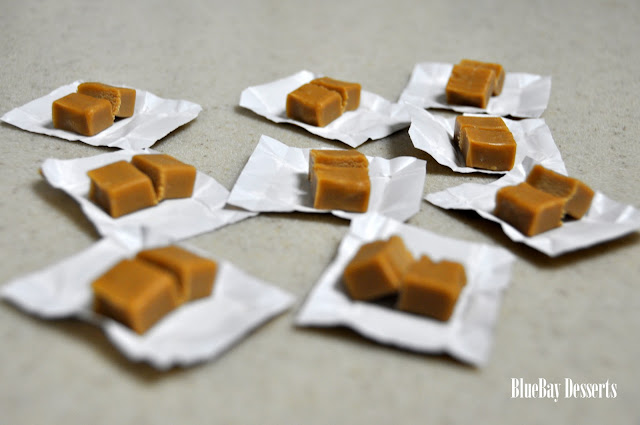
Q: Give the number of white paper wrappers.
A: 9